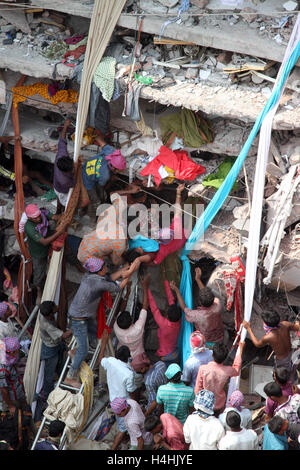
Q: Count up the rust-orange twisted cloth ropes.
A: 1